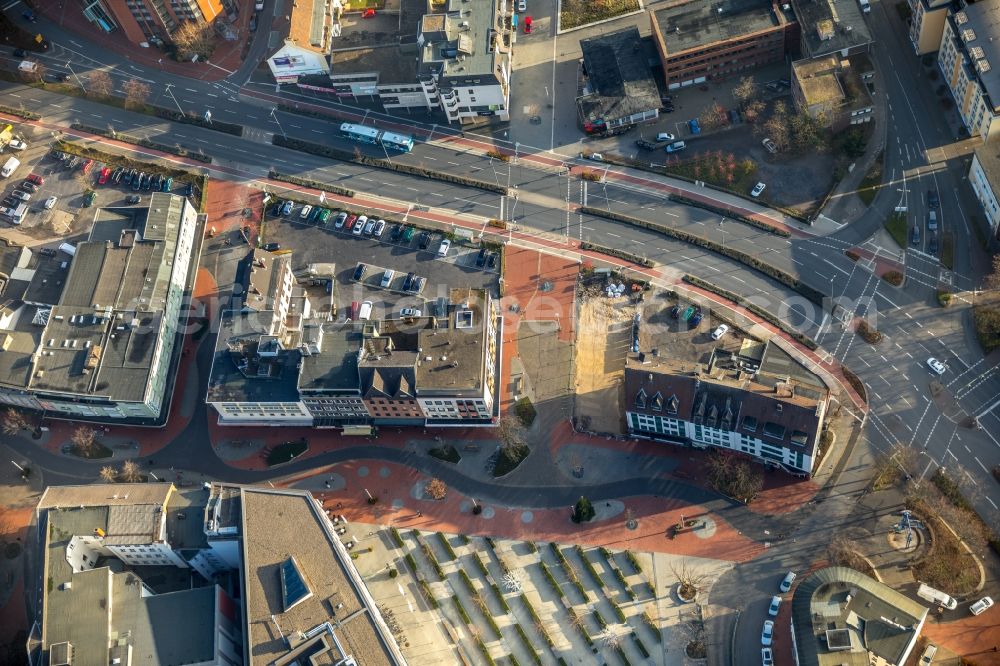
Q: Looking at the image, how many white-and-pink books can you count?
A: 0